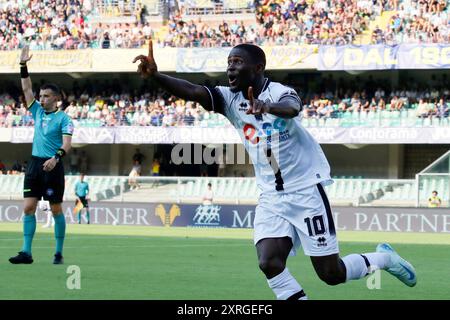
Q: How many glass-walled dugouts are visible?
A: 1